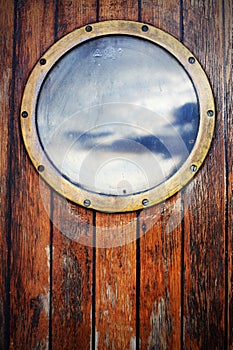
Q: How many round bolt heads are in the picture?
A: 10